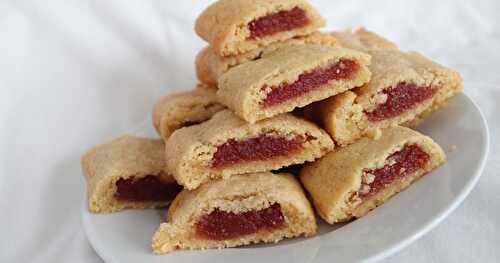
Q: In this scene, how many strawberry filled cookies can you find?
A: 10